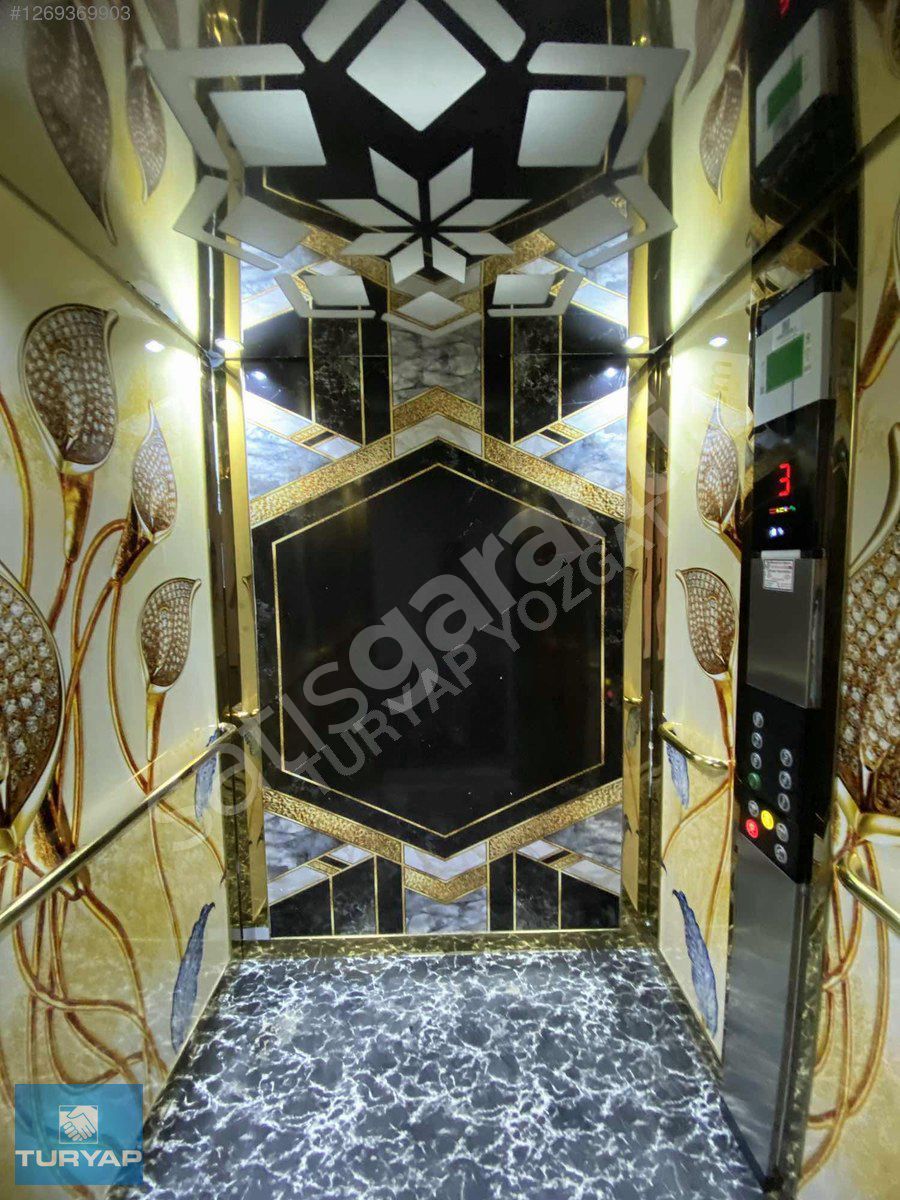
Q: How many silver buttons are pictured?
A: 9